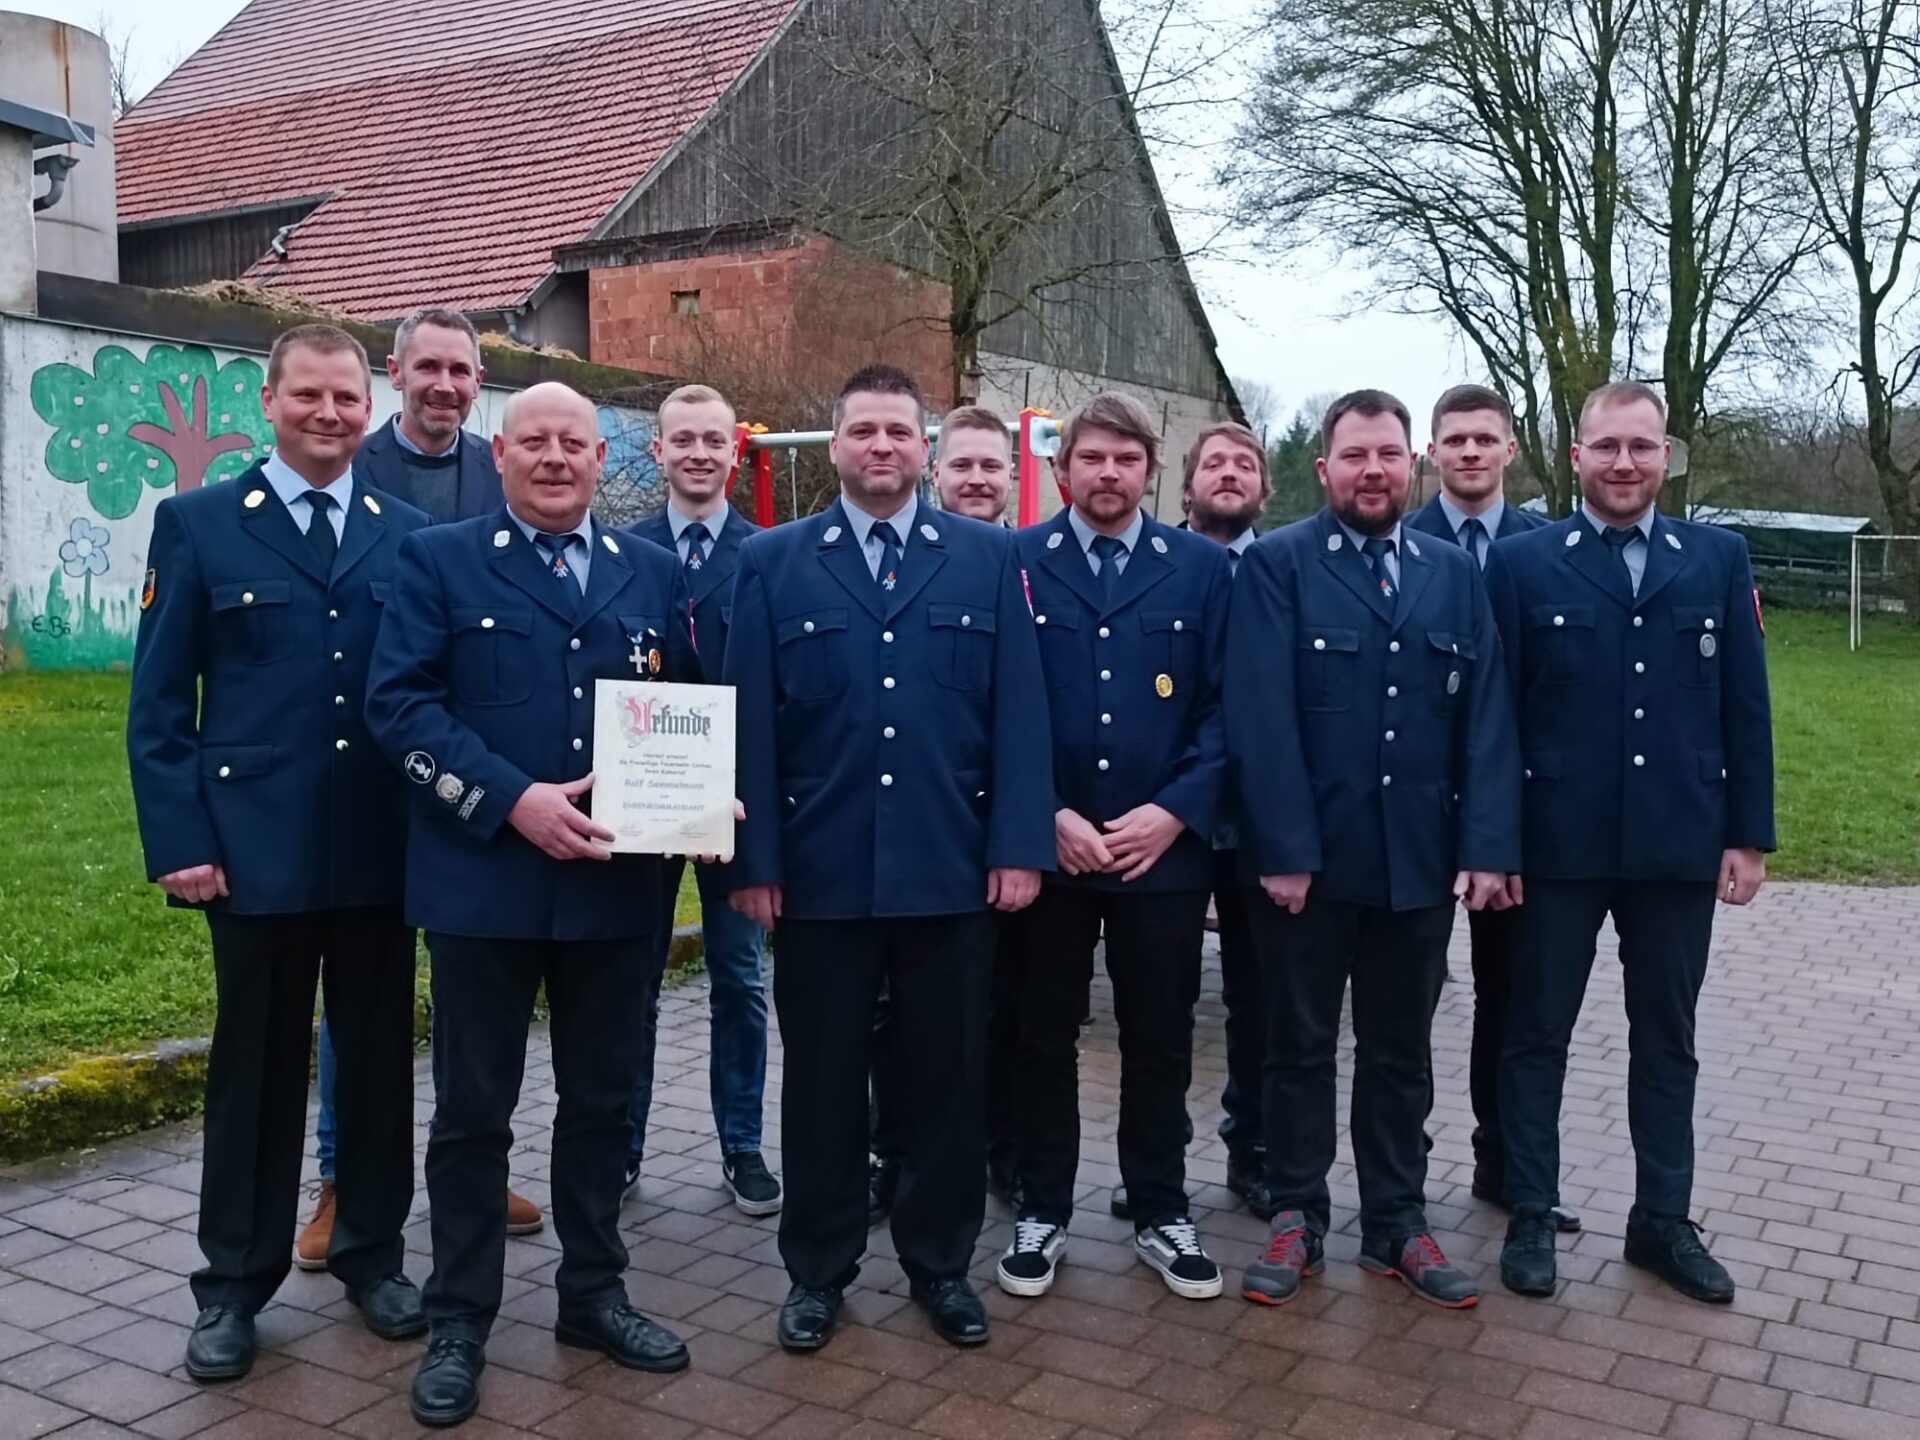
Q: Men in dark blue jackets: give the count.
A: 11